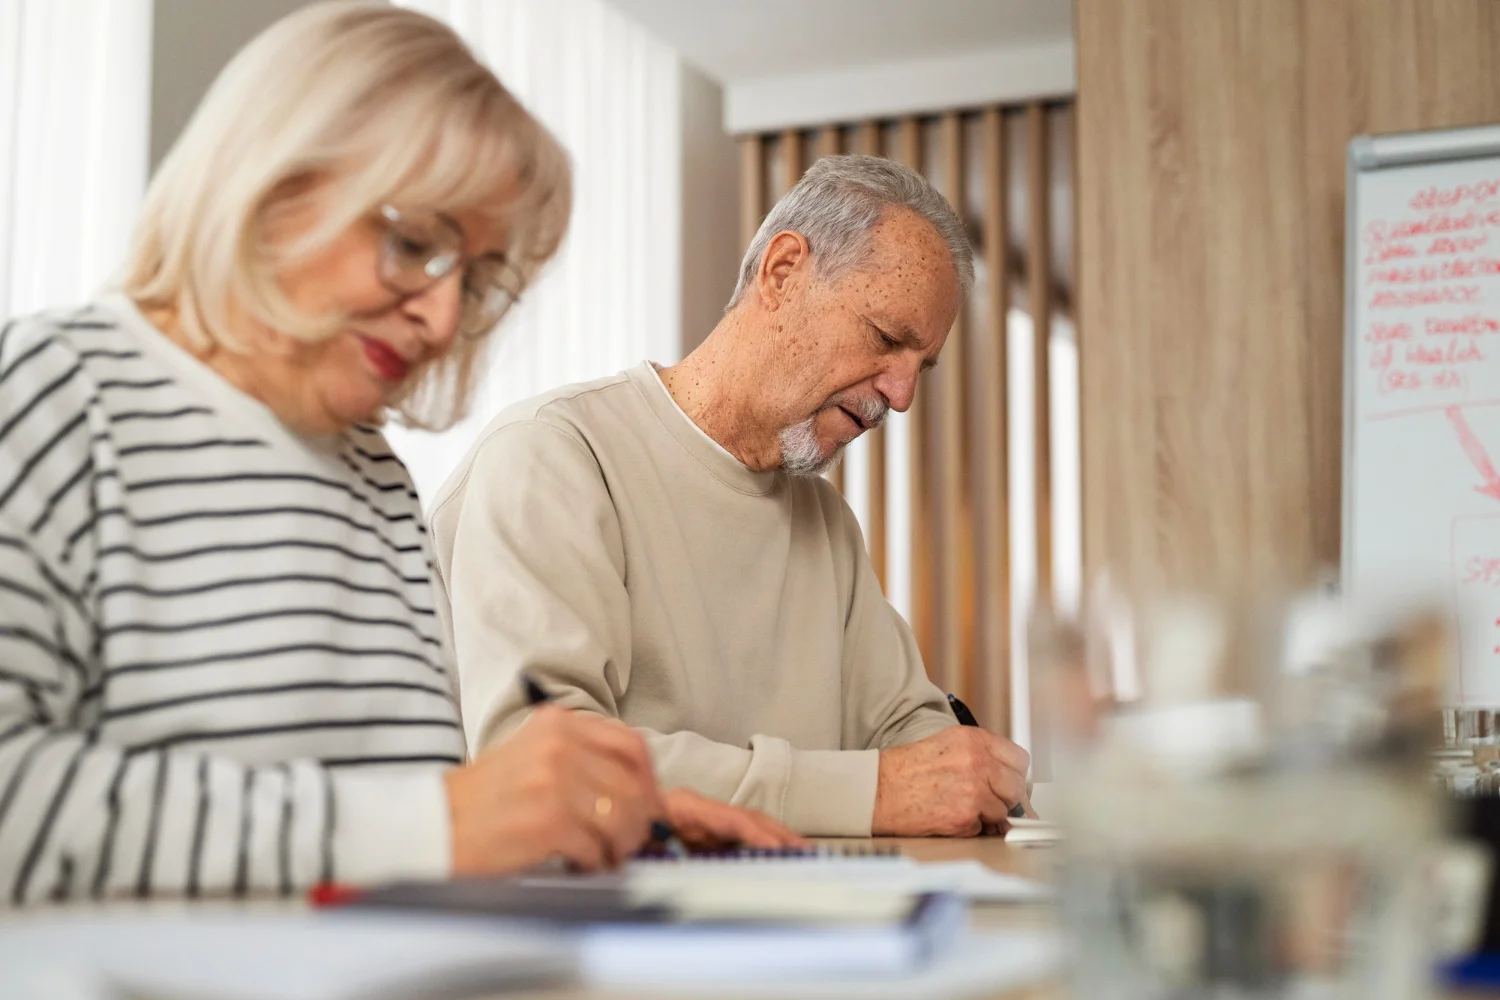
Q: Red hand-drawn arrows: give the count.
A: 1